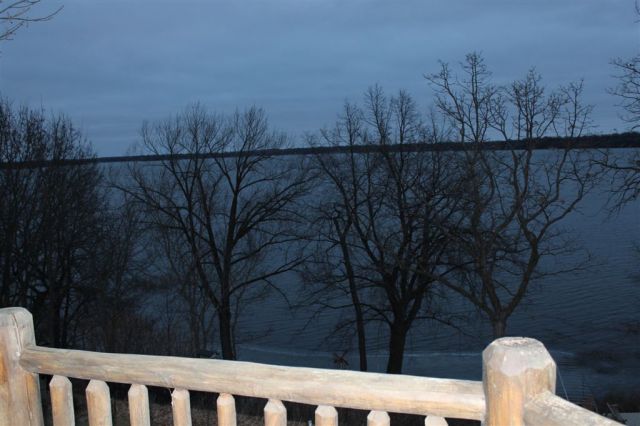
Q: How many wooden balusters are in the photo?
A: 9